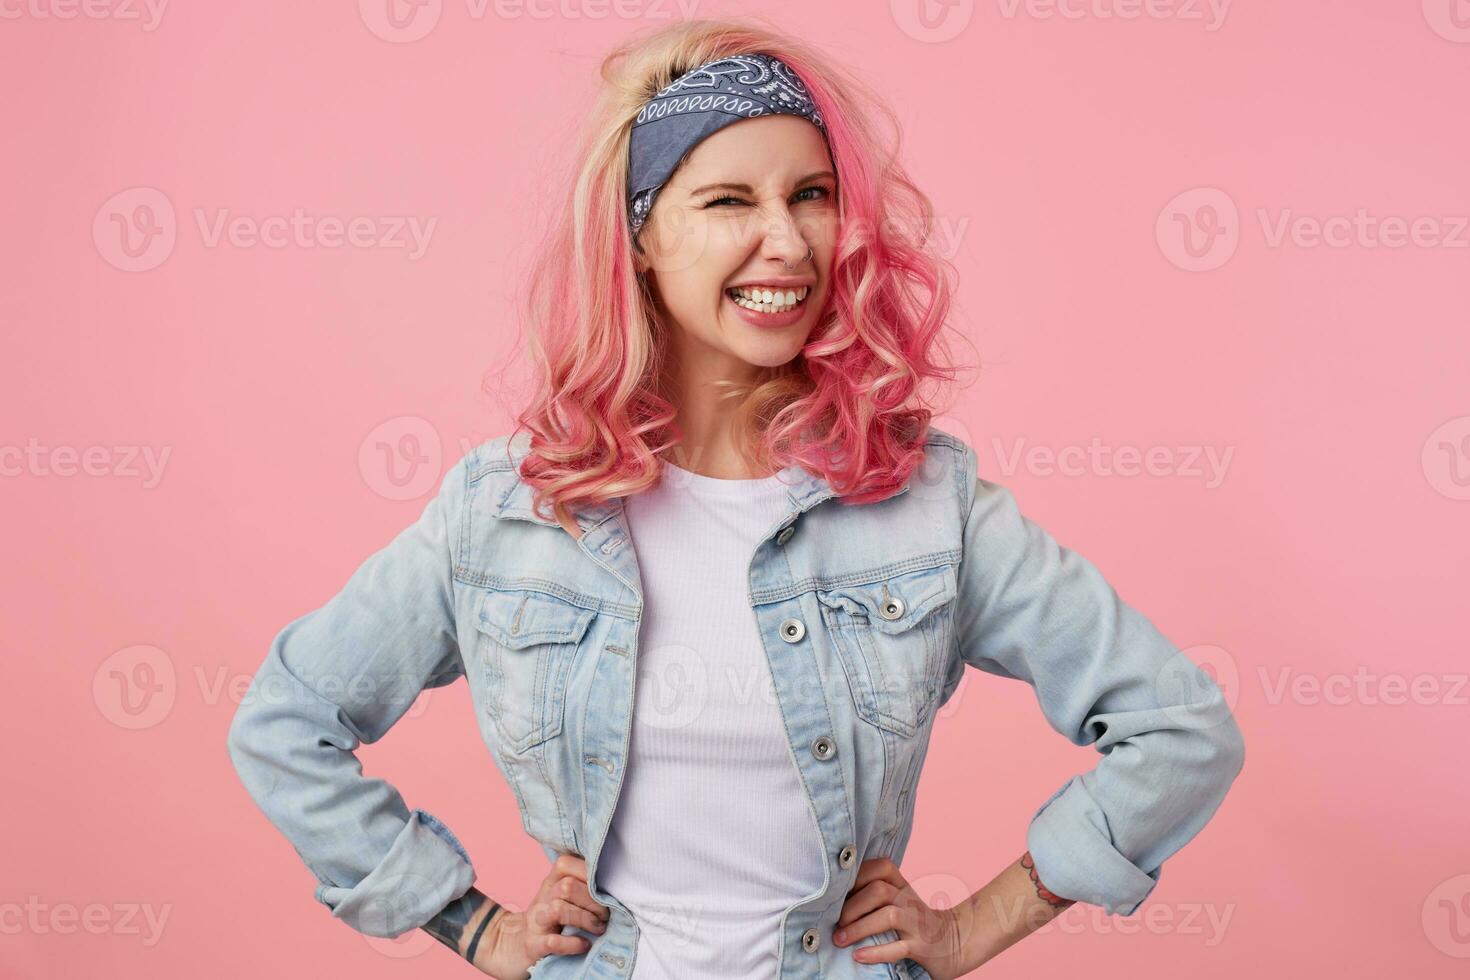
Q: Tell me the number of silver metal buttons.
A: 6